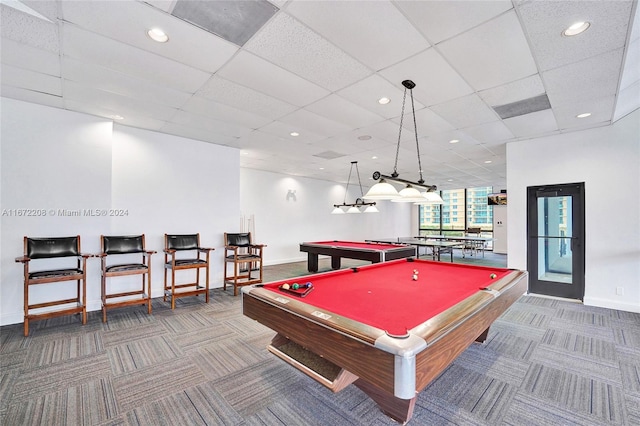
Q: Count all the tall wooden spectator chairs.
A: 4